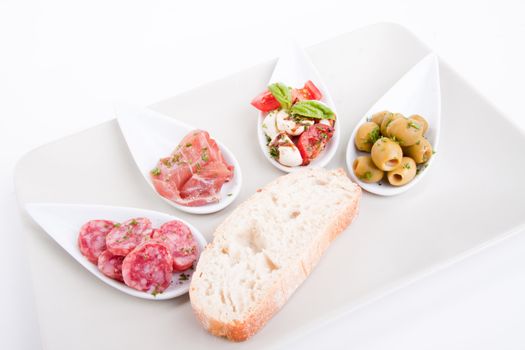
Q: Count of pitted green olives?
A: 9